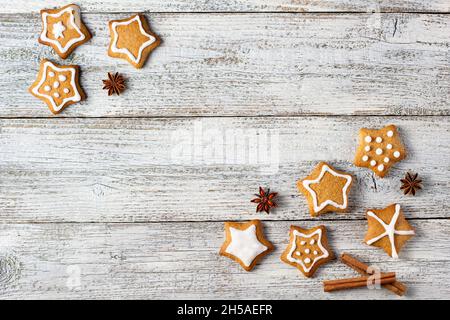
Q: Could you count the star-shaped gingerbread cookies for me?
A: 8